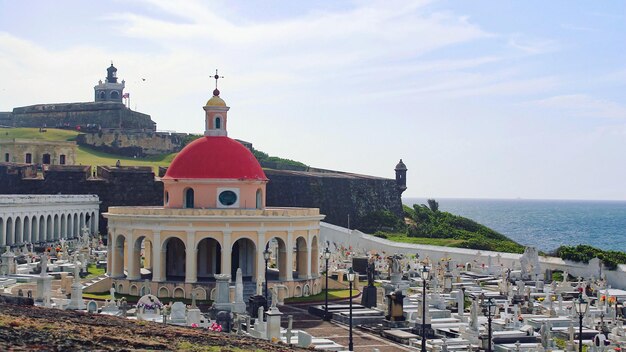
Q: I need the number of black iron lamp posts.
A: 6